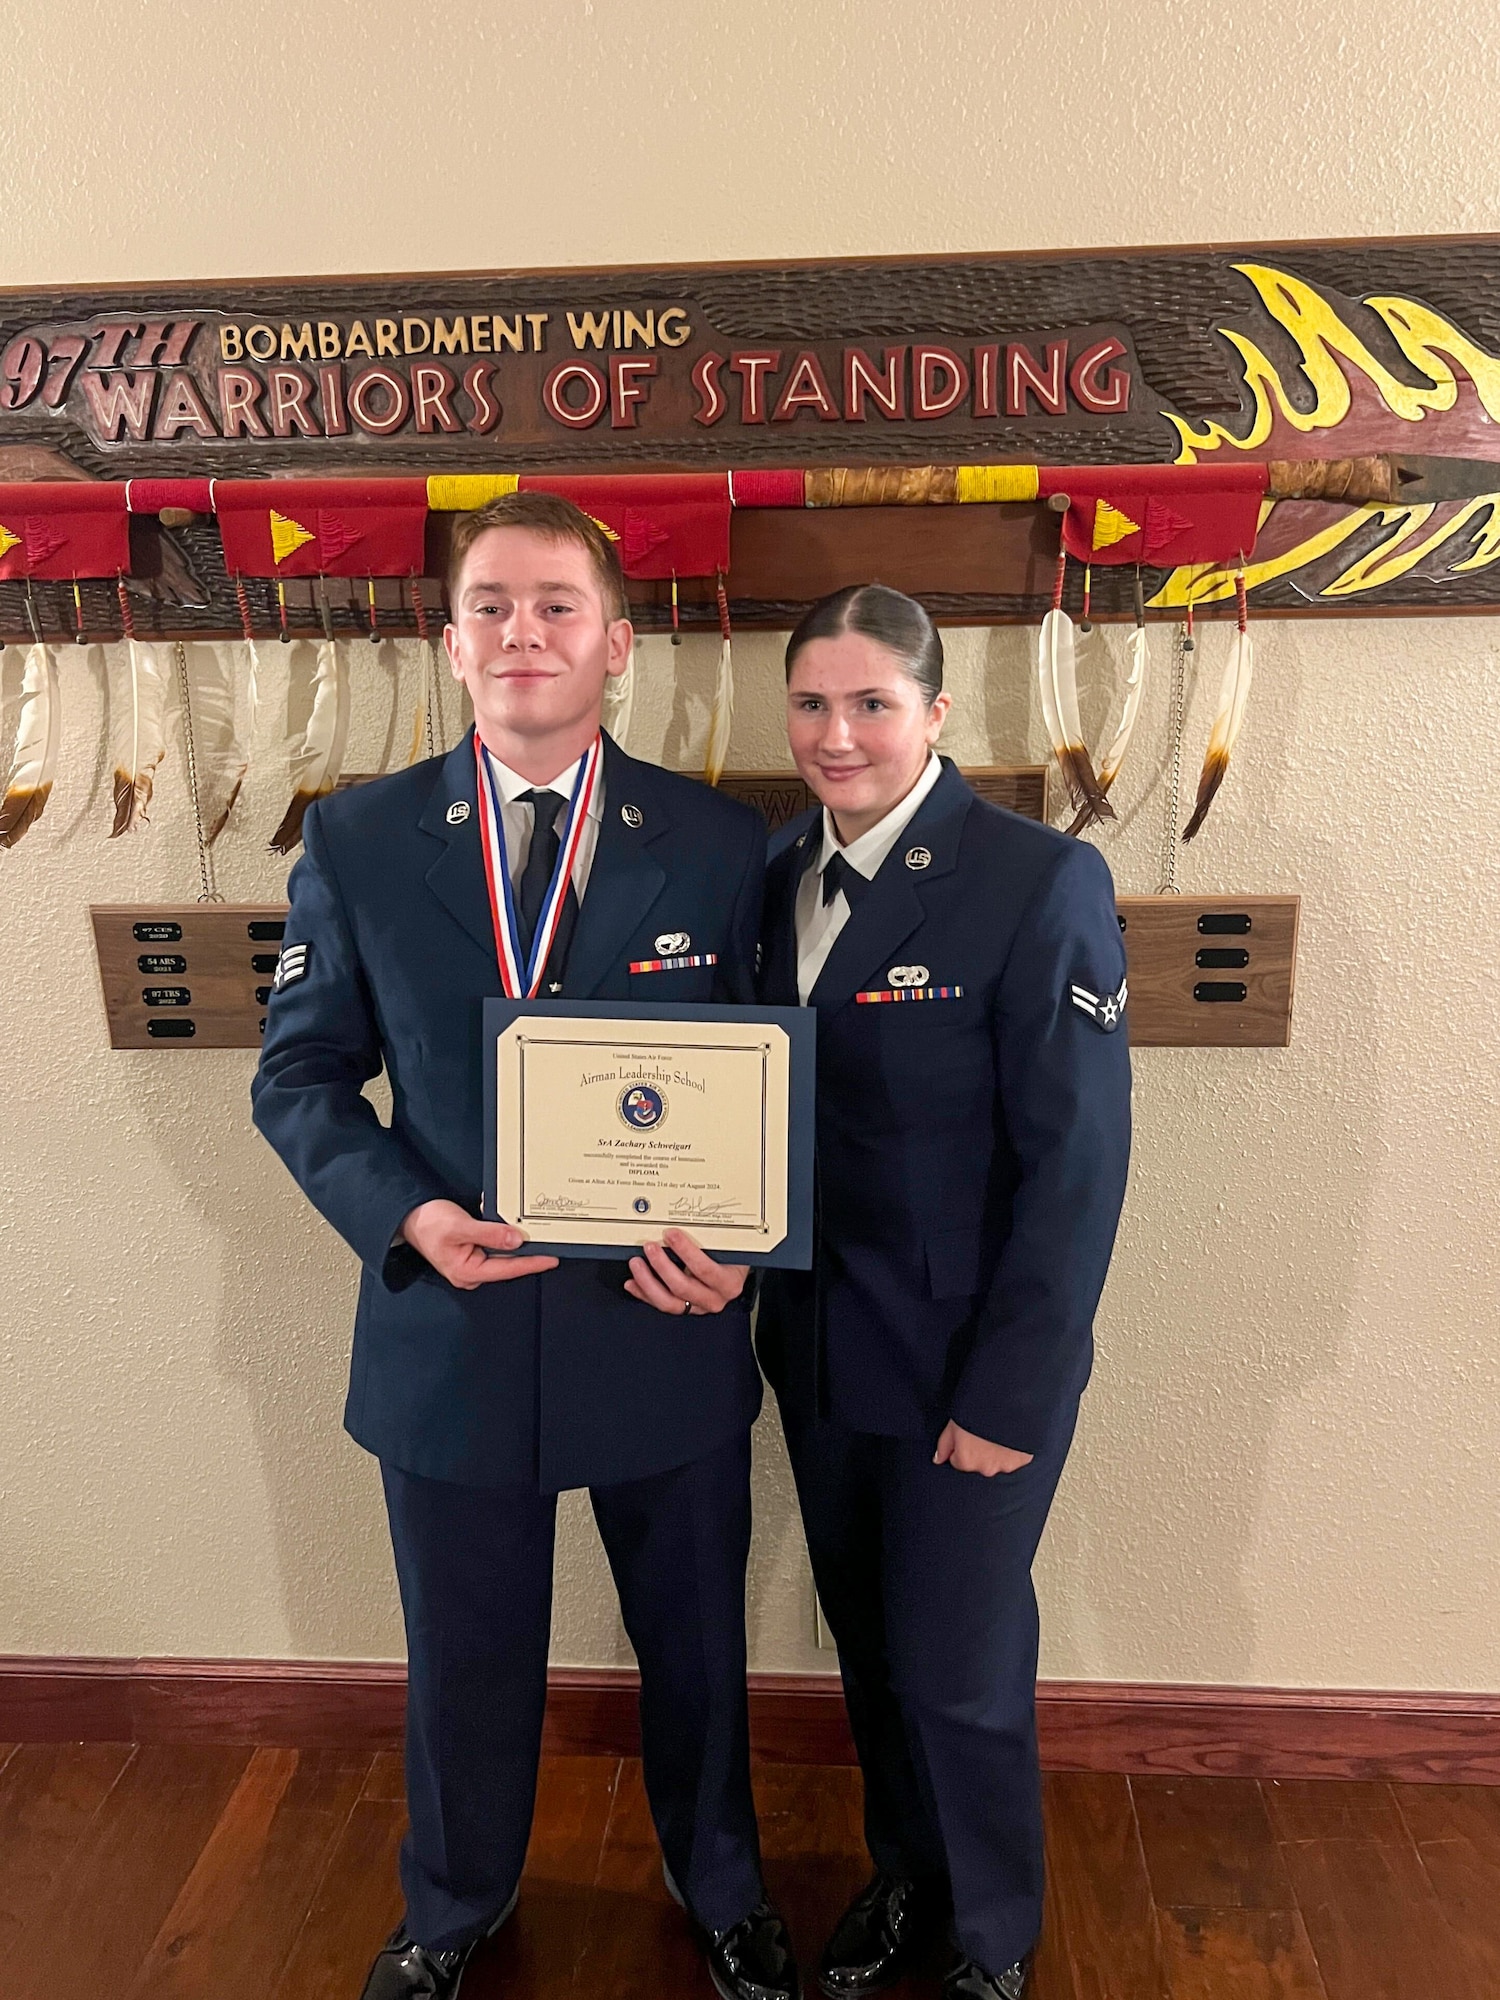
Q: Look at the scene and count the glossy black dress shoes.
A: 4